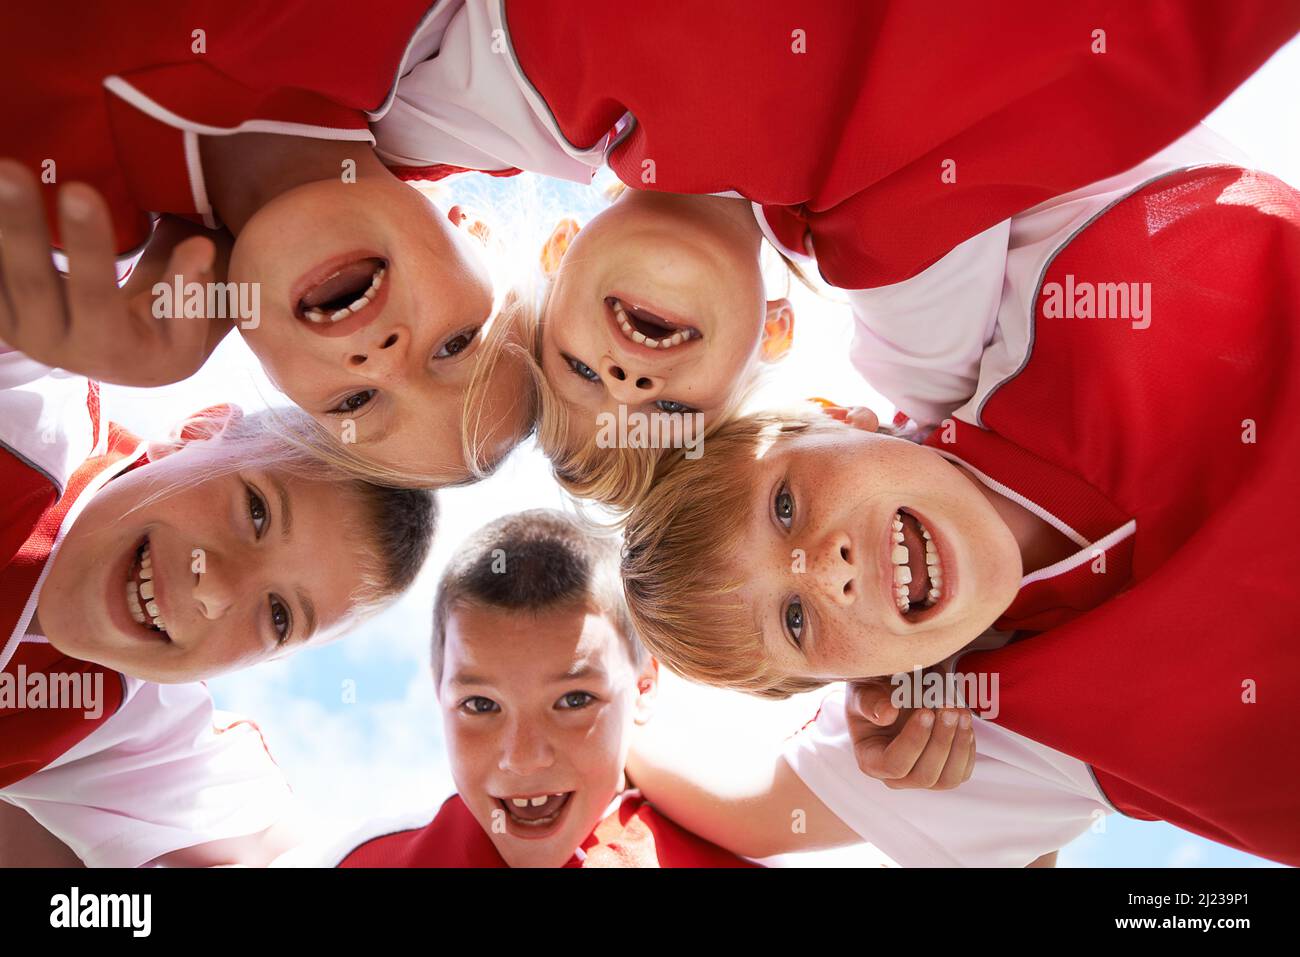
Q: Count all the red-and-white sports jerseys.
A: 5